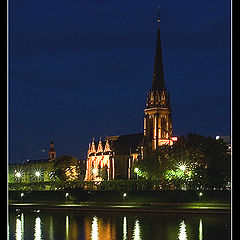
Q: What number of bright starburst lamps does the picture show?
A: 3